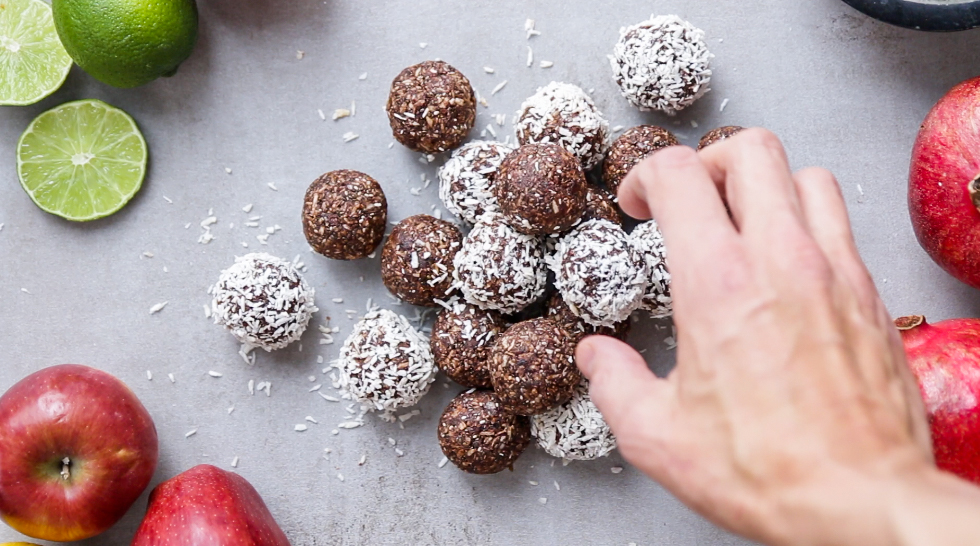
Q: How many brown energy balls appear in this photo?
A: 11